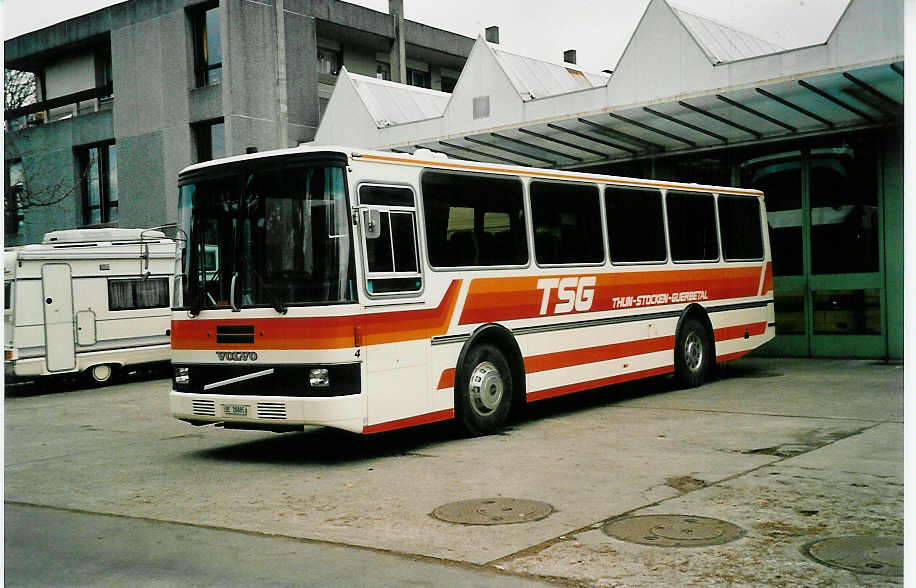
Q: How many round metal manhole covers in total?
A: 3